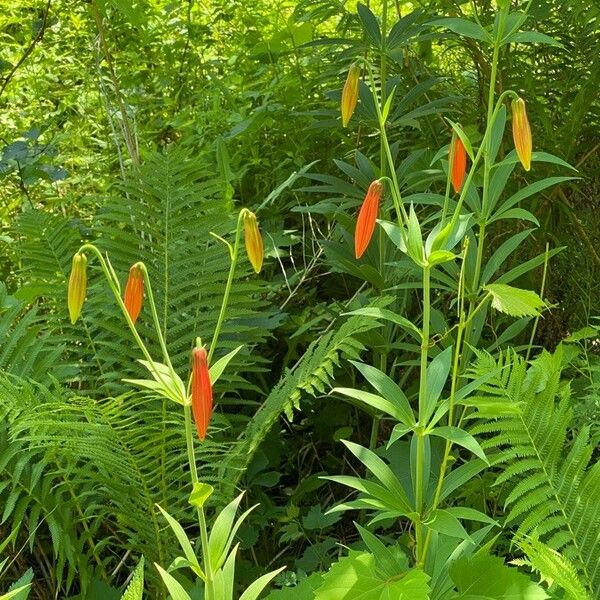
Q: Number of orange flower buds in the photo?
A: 4